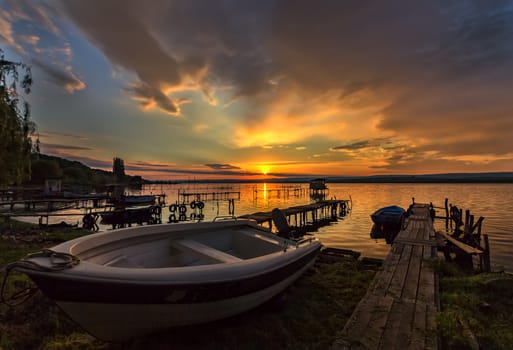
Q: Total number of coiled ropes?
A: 1